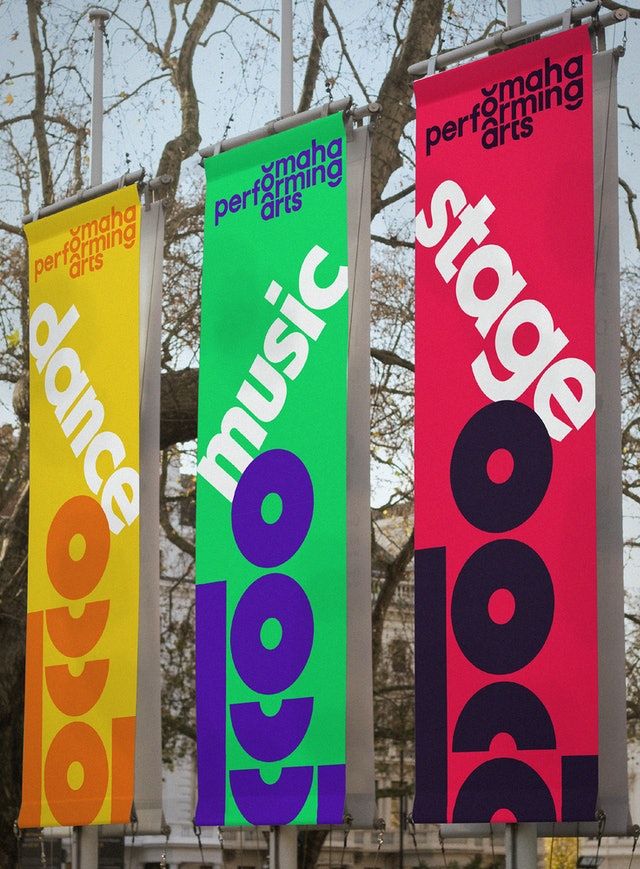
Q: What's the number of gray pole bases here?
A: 3